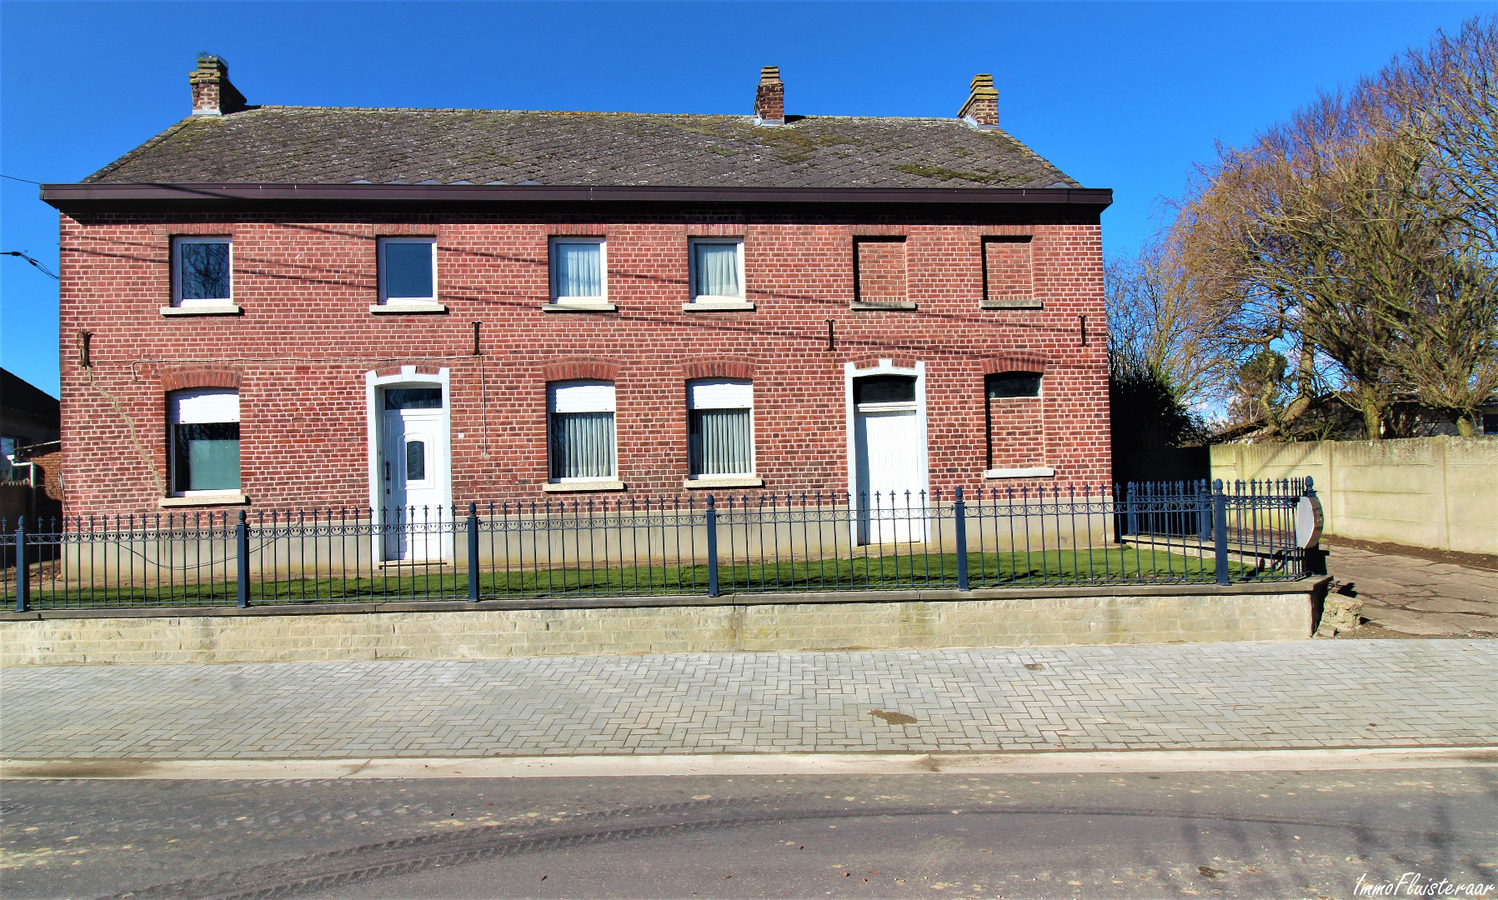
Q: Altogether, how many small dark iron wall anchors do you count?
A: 4